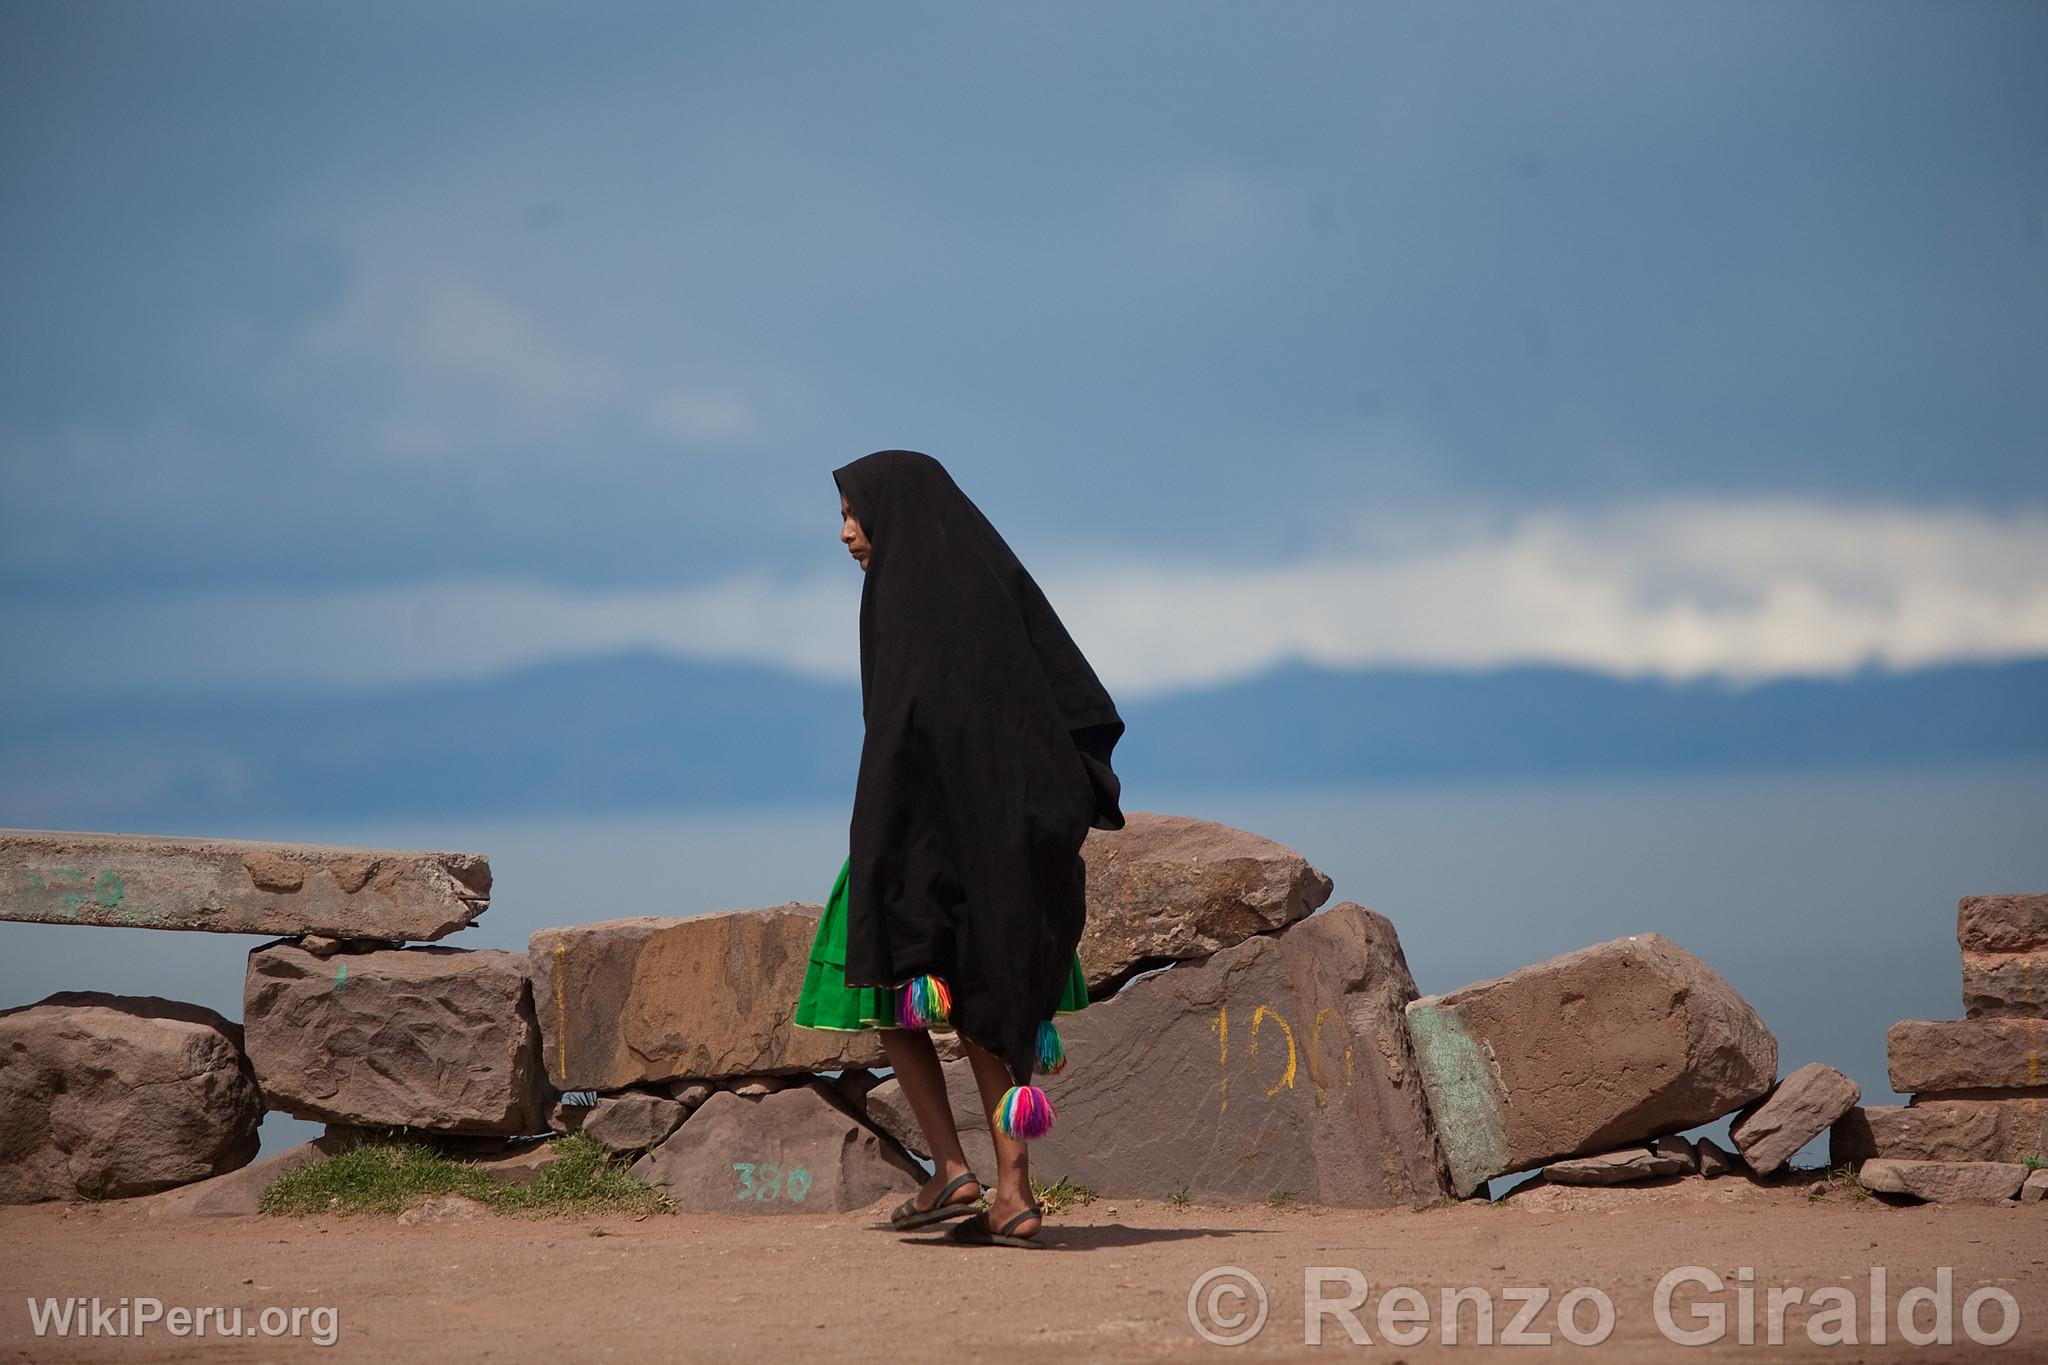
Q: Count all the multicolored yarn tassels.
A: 3